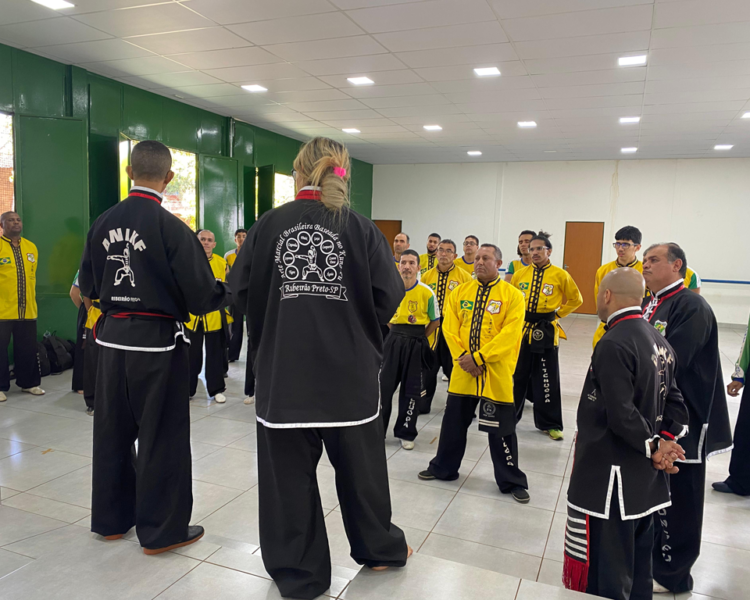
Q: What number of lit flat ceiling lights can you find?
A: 13